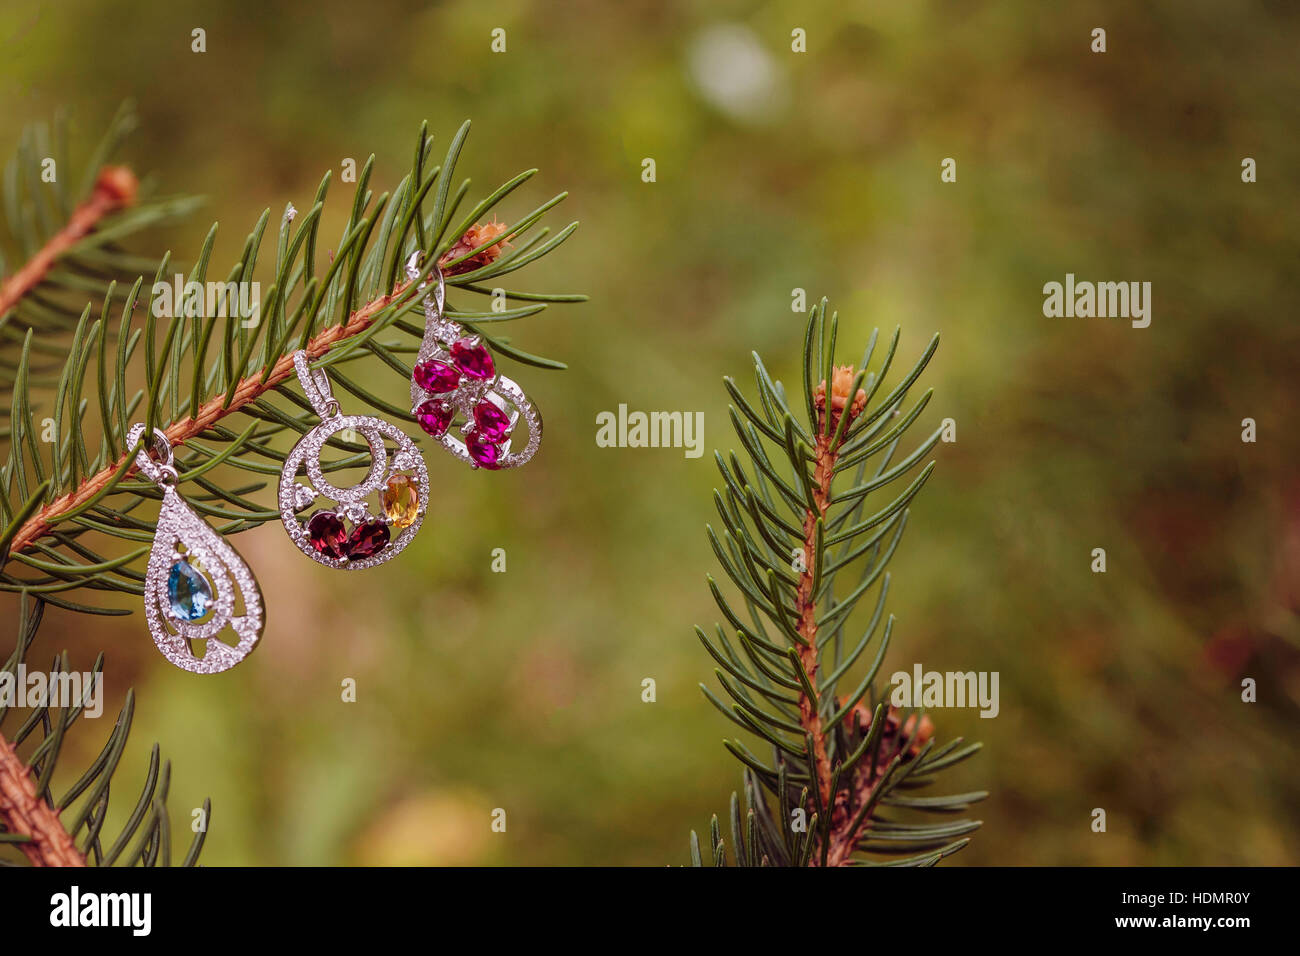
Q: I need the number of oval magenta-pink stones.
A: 5